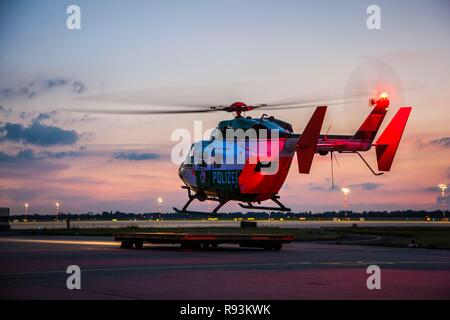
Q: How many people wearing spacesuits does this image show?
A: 0